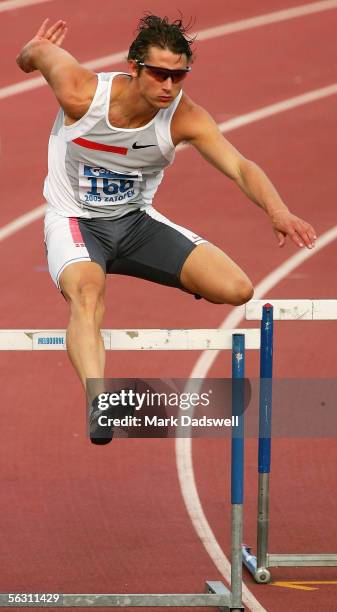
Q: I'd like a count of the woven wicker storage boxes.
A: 0